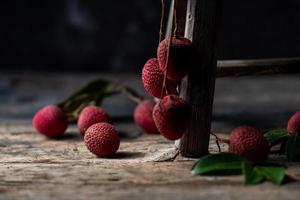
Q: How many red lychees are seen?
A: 9